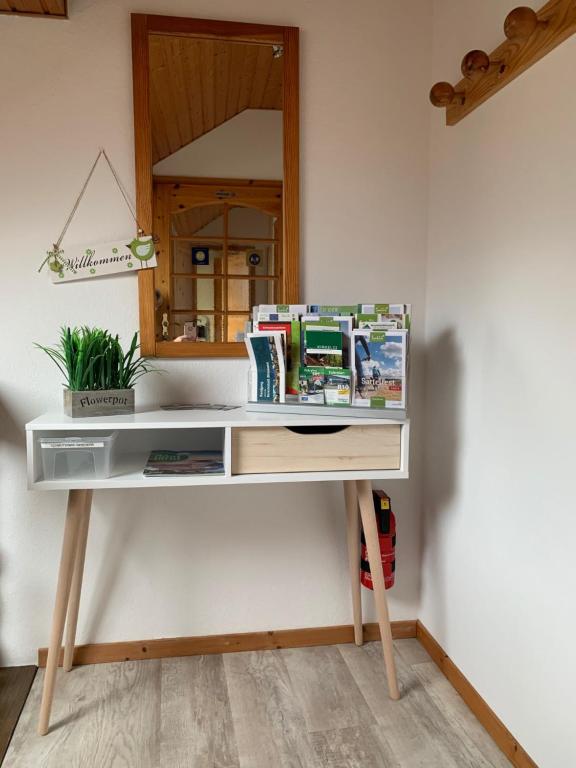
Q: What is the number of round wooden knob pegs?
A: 3